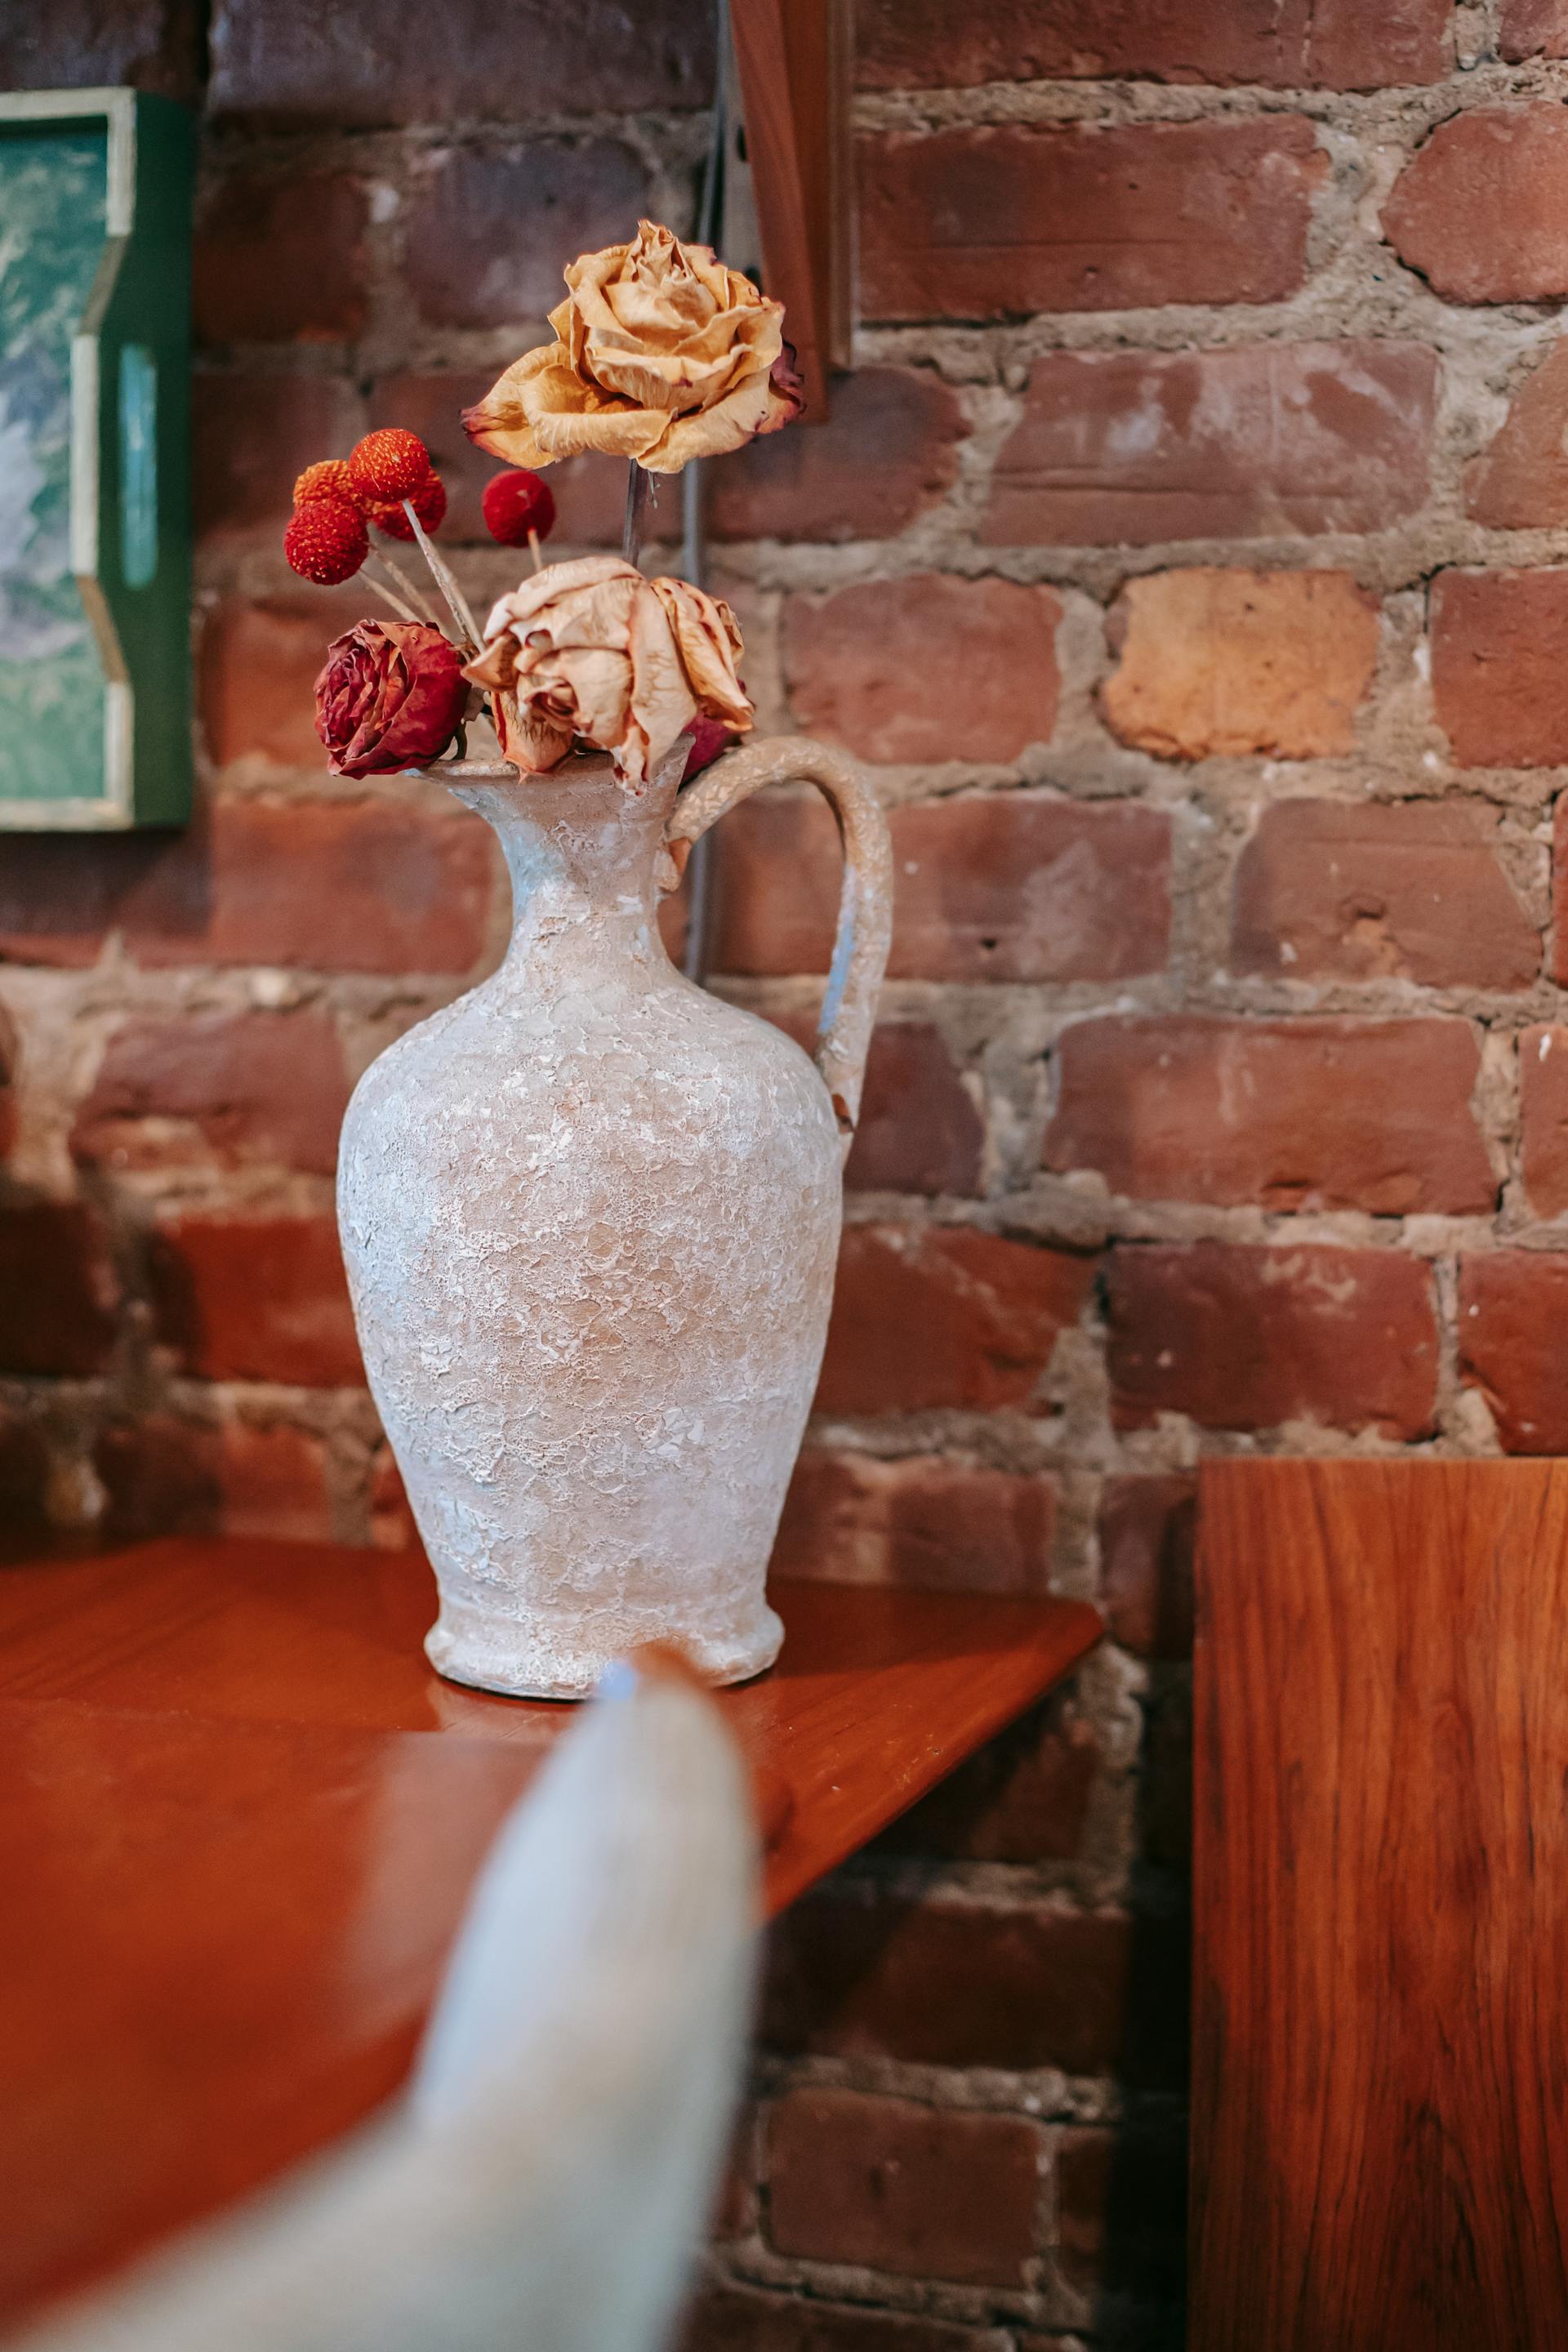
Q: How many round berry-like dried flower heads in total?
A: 5